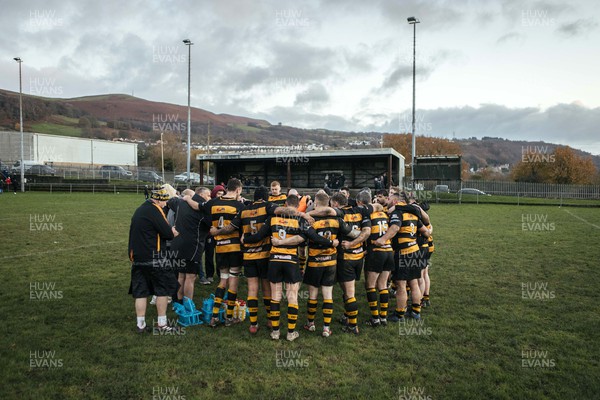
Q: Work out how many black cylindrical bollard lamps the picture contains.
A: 0